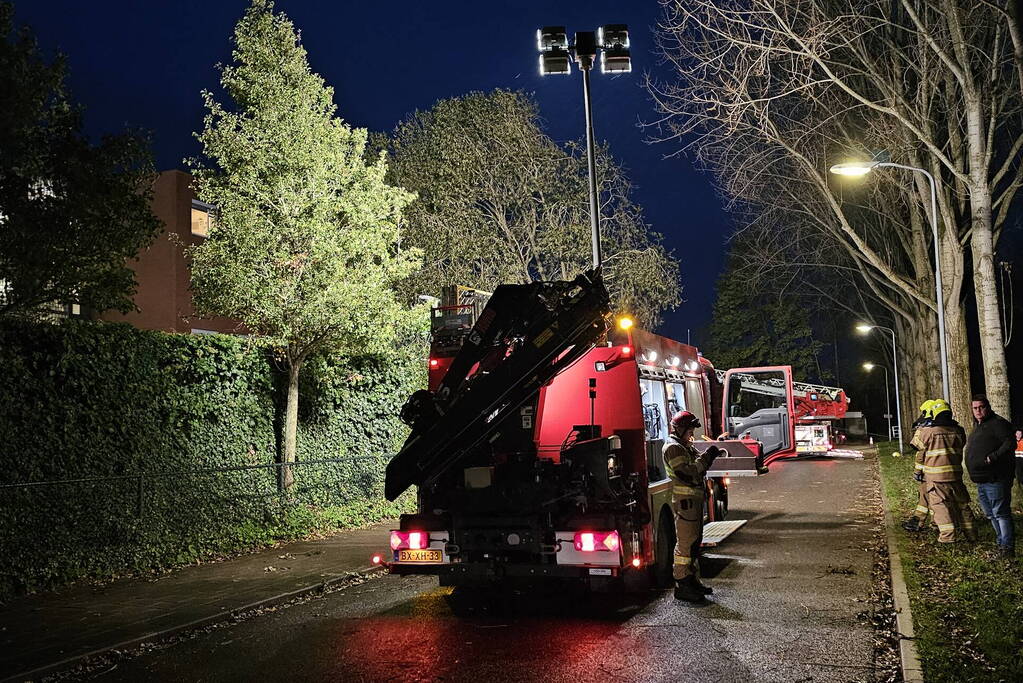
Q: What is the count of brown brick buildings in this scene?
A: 1